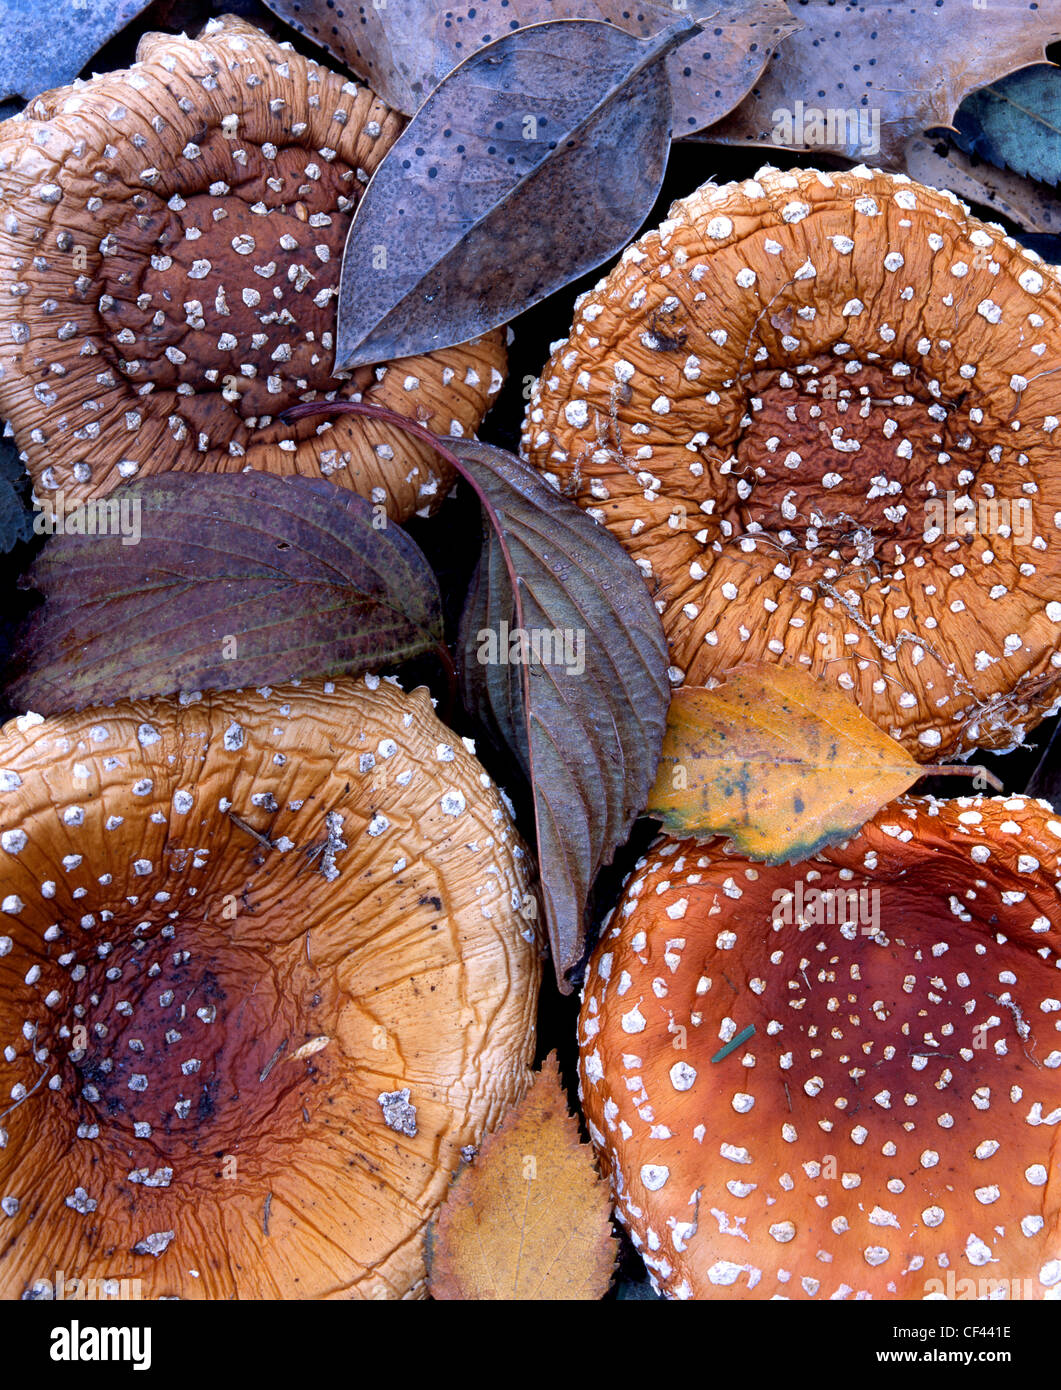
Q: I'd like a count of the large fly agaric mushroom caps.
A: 4